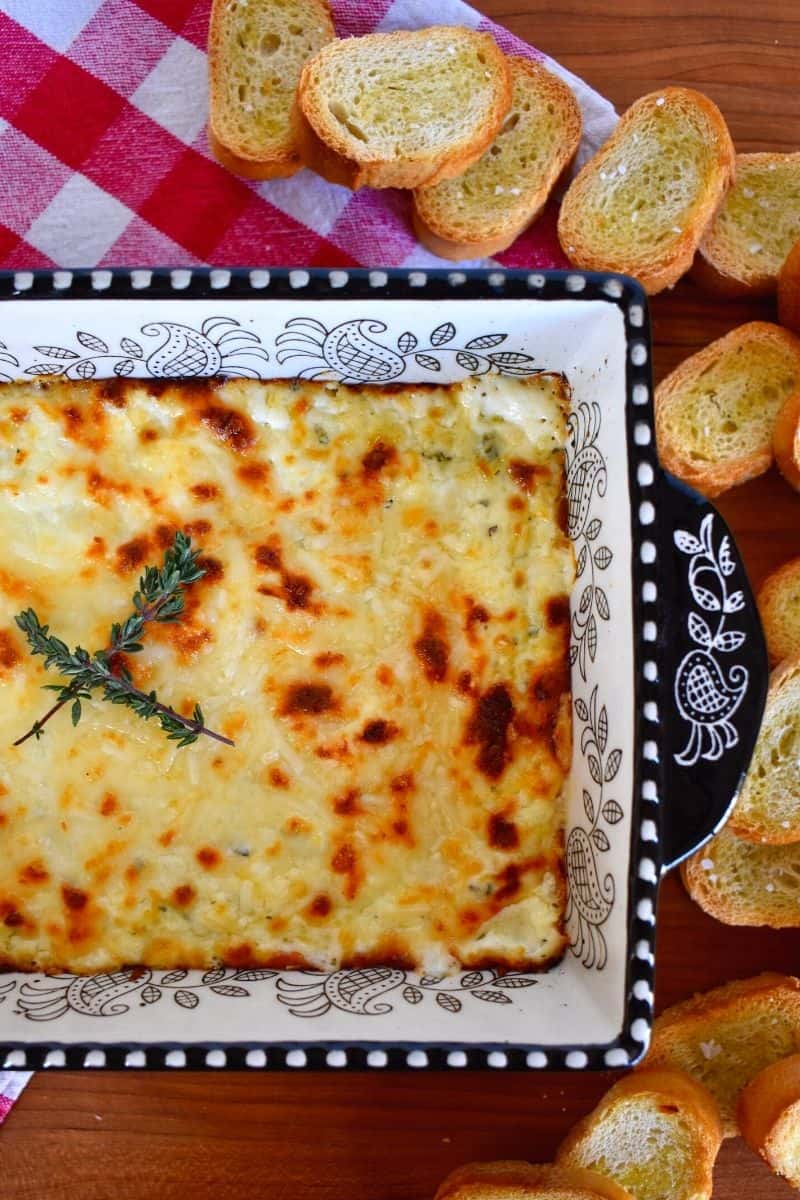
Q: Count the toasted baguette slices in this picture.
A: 15